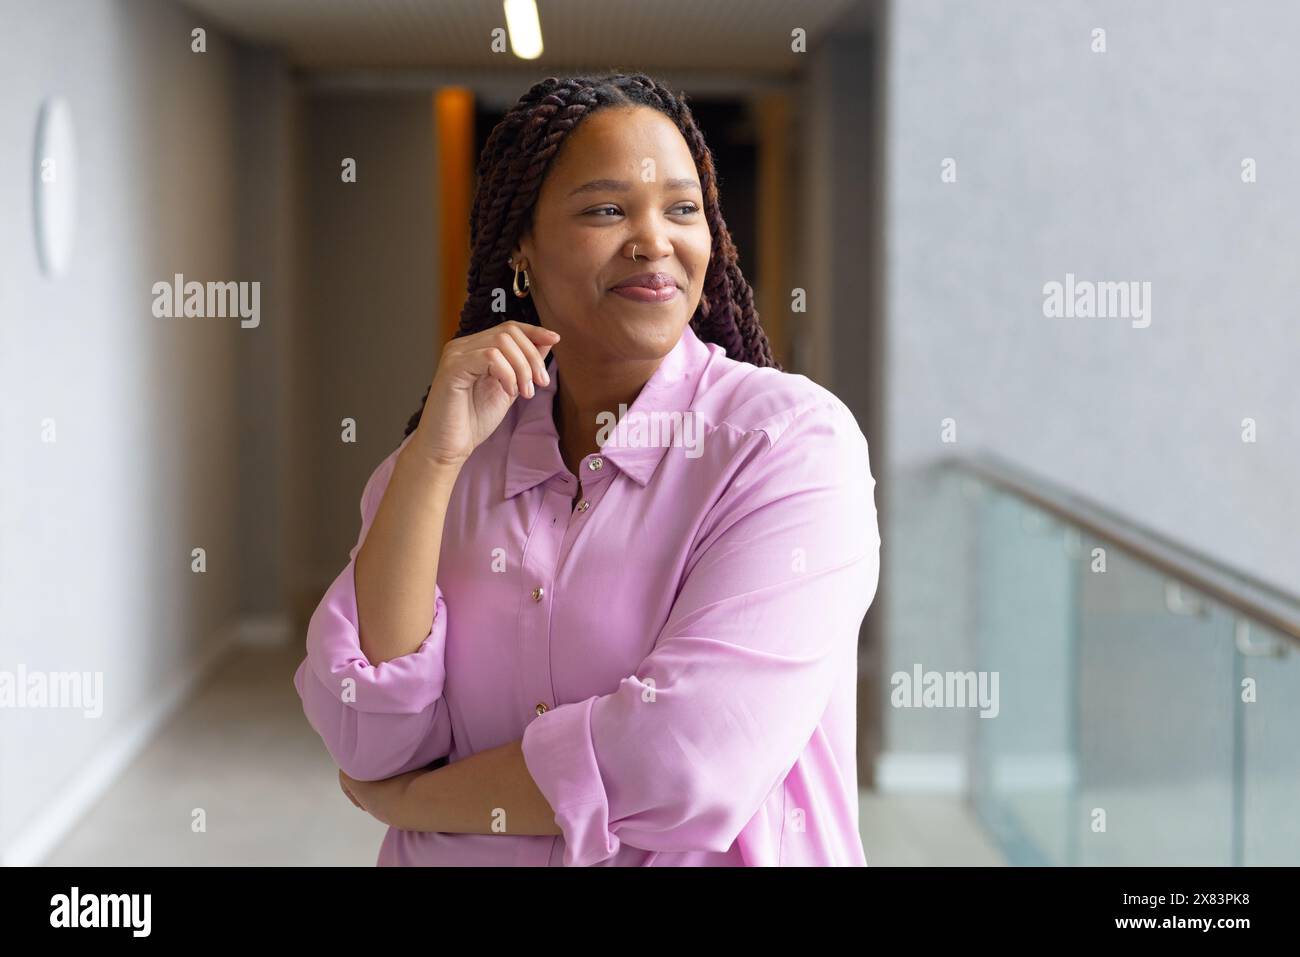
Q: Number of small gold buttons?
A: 4